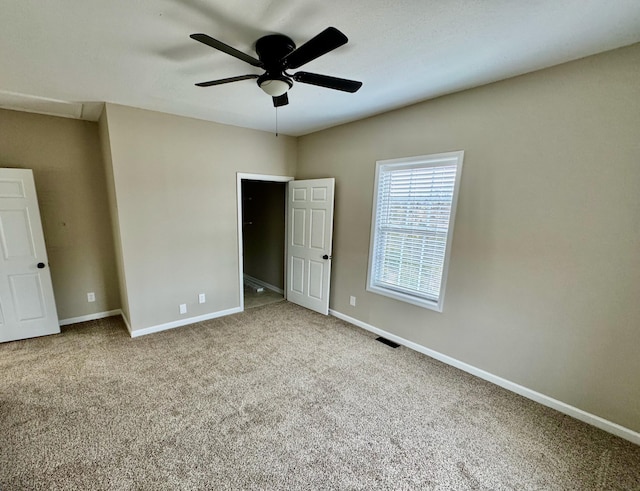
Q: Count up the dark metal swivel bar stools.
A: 0